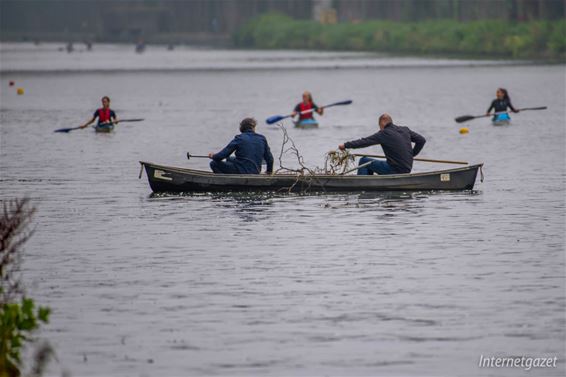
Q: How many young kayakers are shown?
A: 3